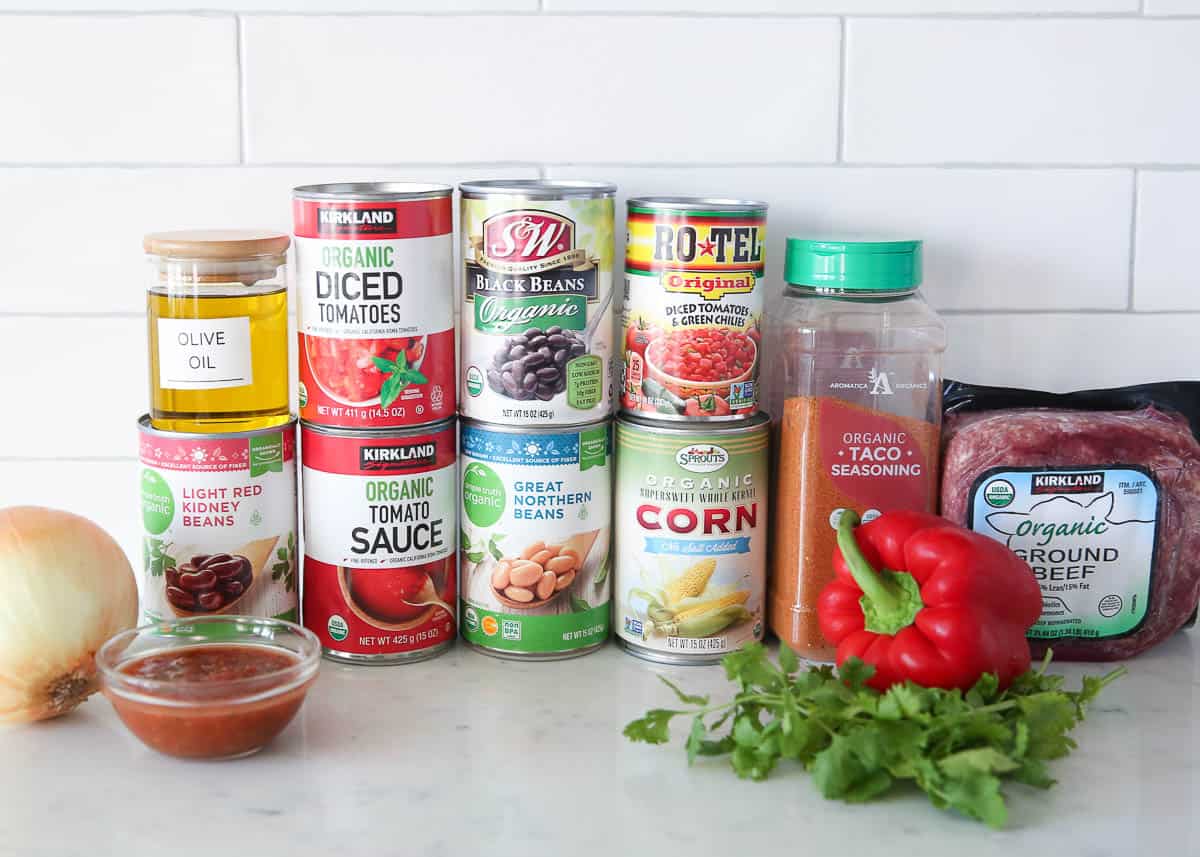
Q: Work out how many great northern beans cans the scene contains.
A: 1